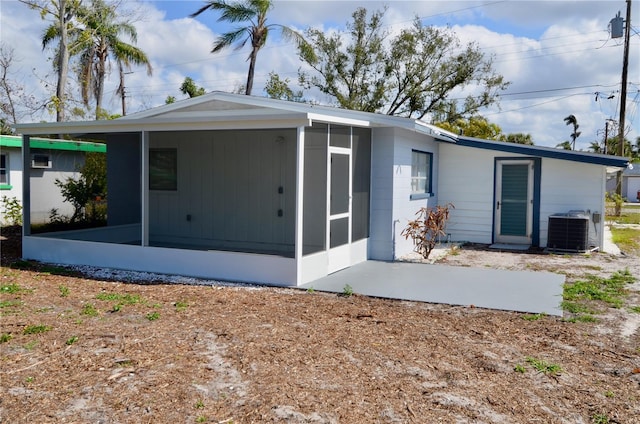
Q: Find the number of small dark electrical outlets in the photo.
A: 3